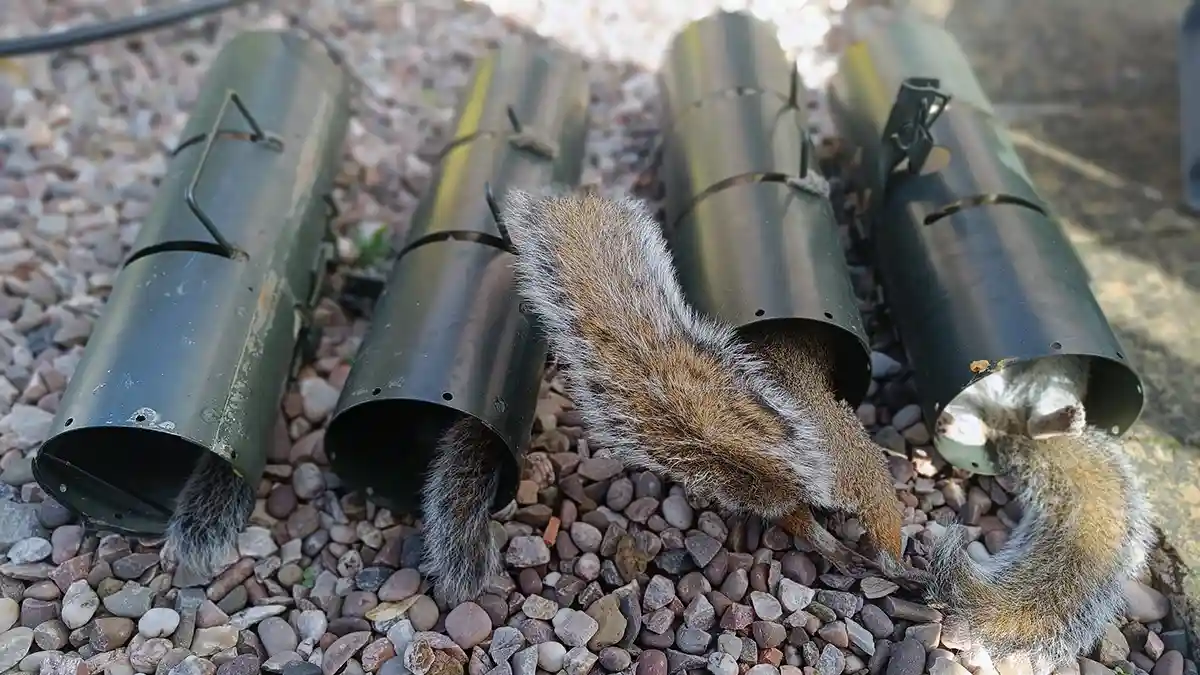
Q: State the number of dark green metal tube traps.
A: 4